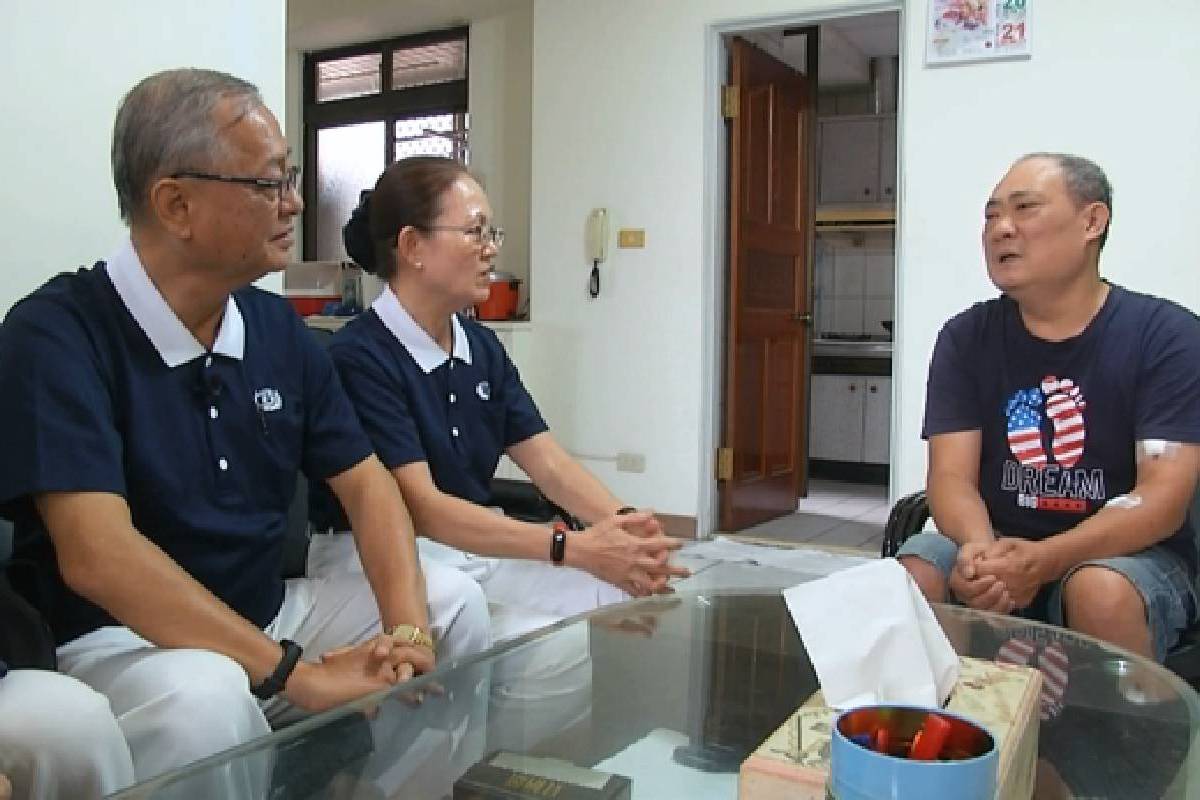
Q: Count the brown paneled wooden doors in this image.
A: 1